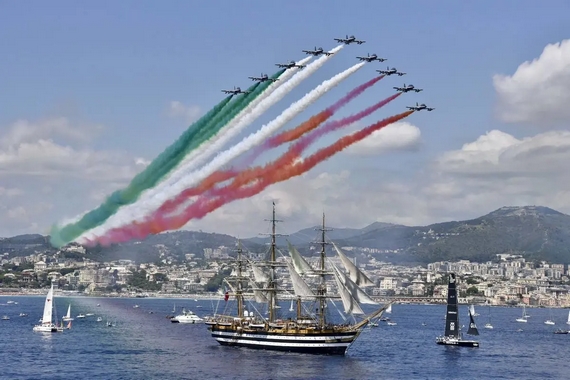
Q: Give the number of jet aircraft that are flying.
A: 9